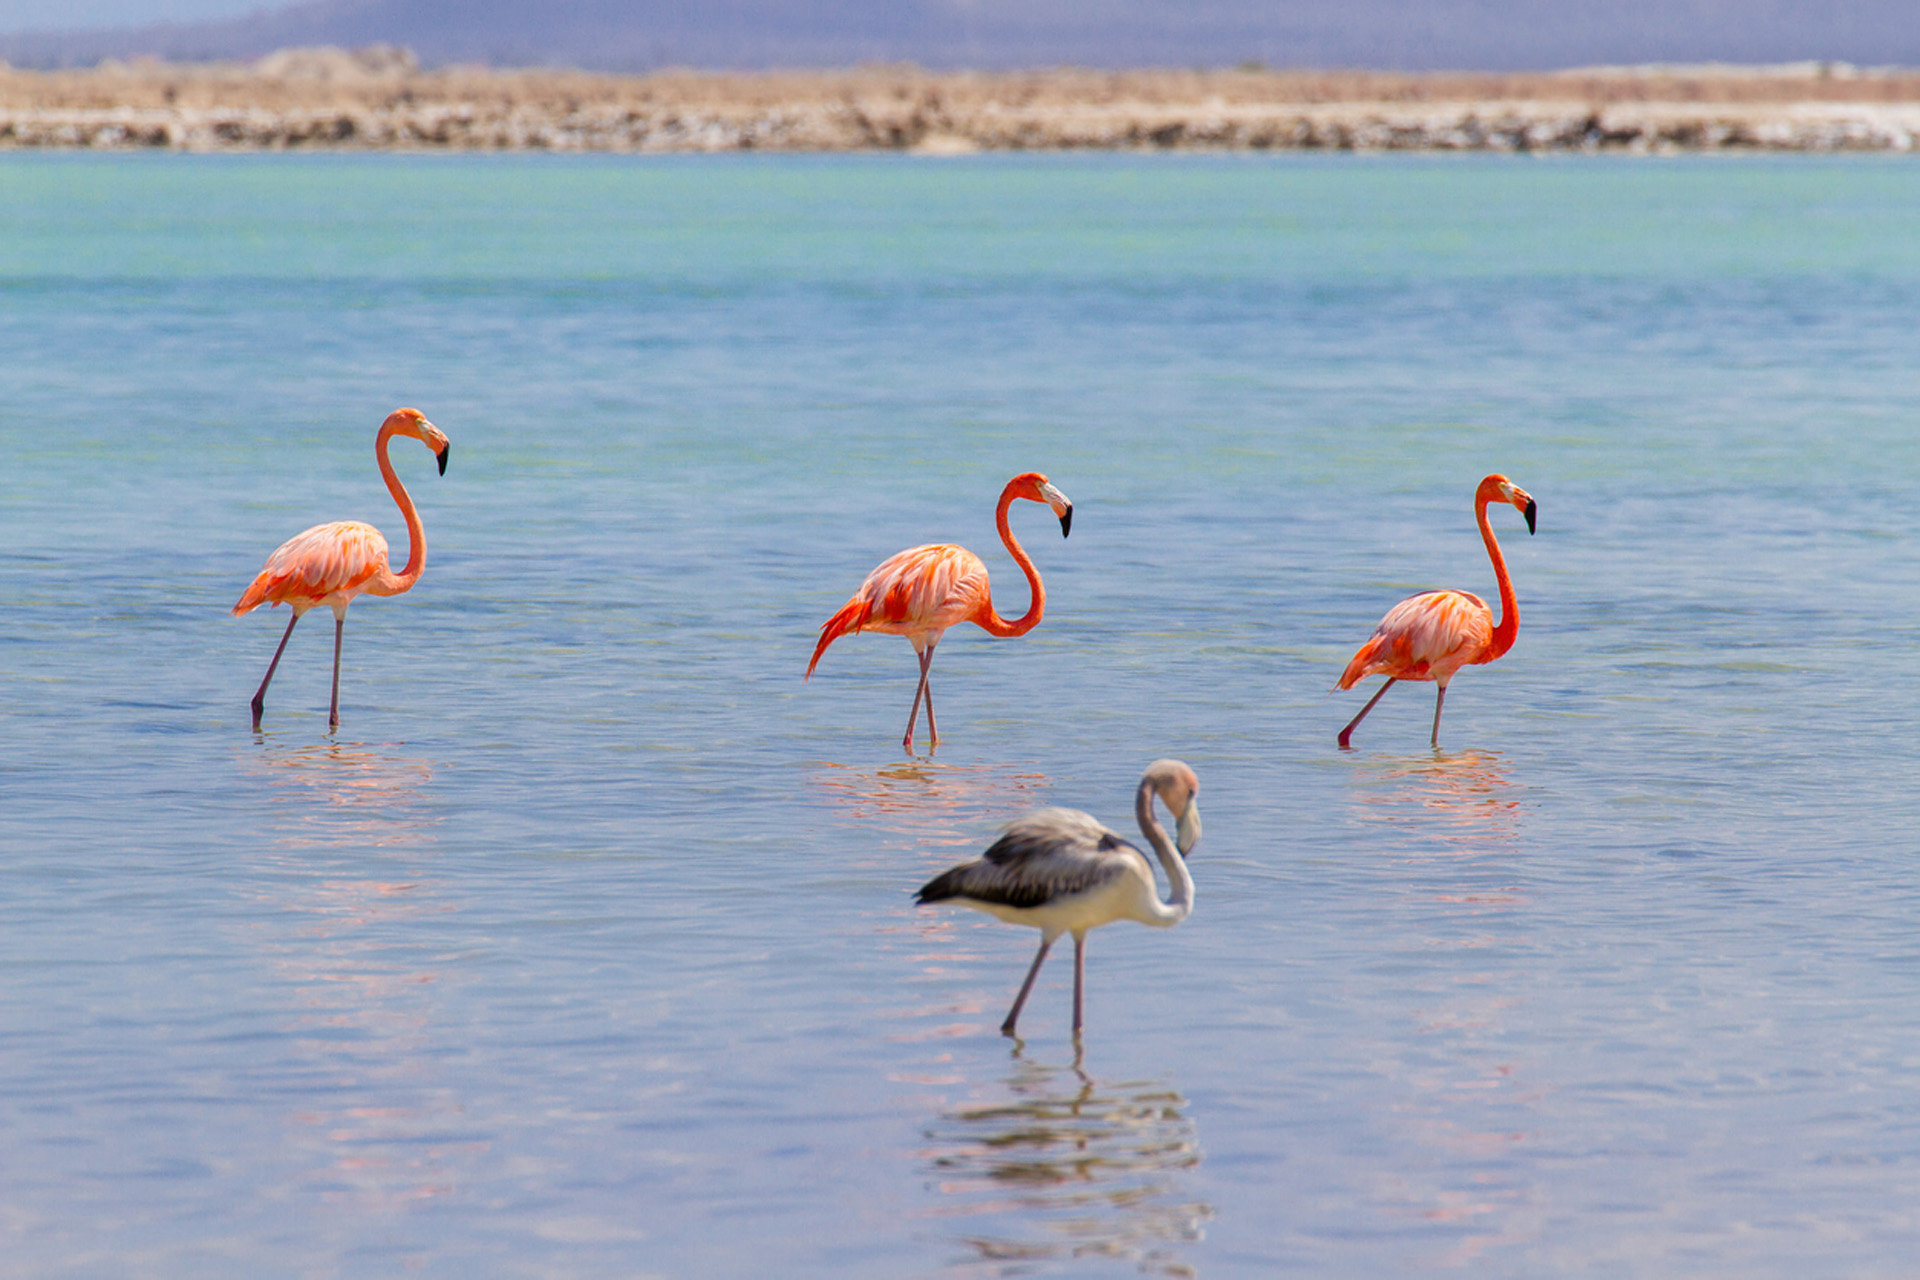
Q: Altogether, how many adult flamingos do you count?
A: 3